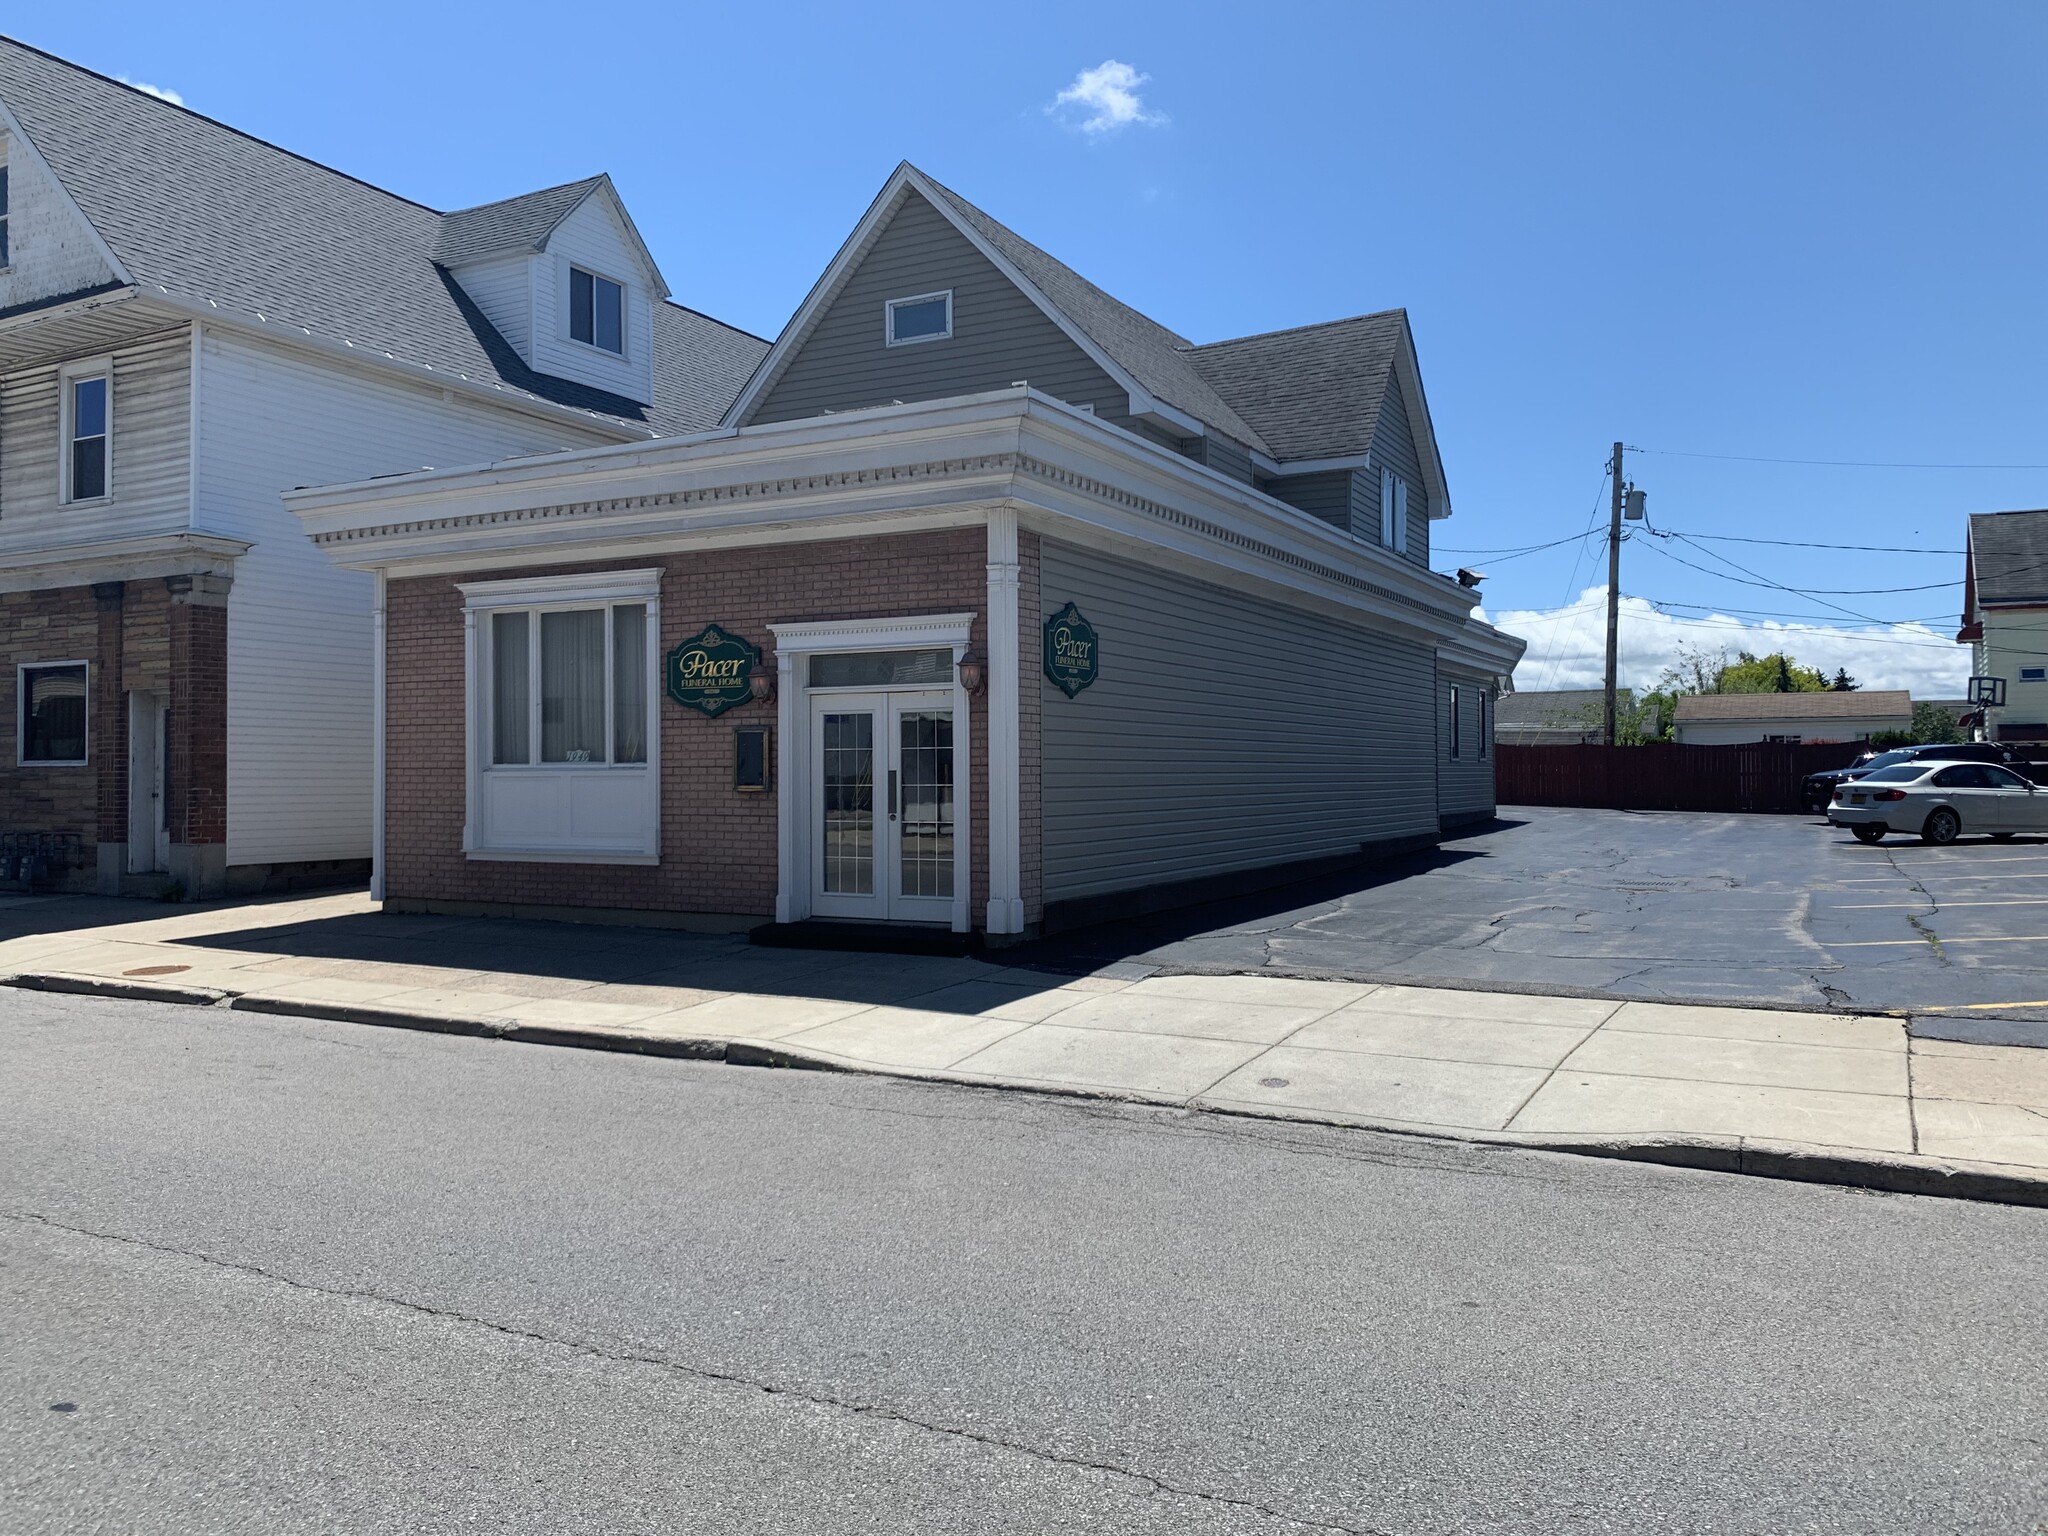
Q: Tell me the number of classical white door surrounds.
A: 1